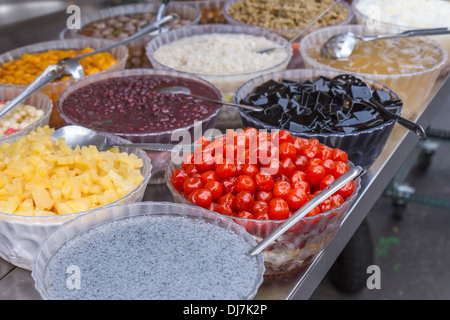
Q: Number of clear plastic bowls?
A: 13